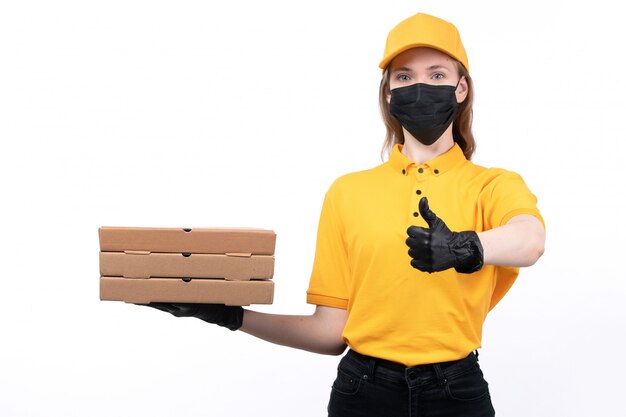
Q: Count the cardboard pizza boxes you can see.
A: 3